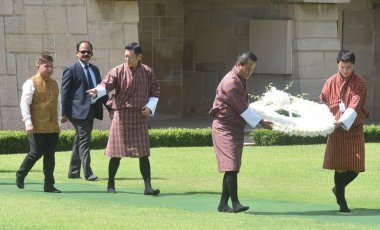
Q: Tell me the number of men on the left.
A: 3